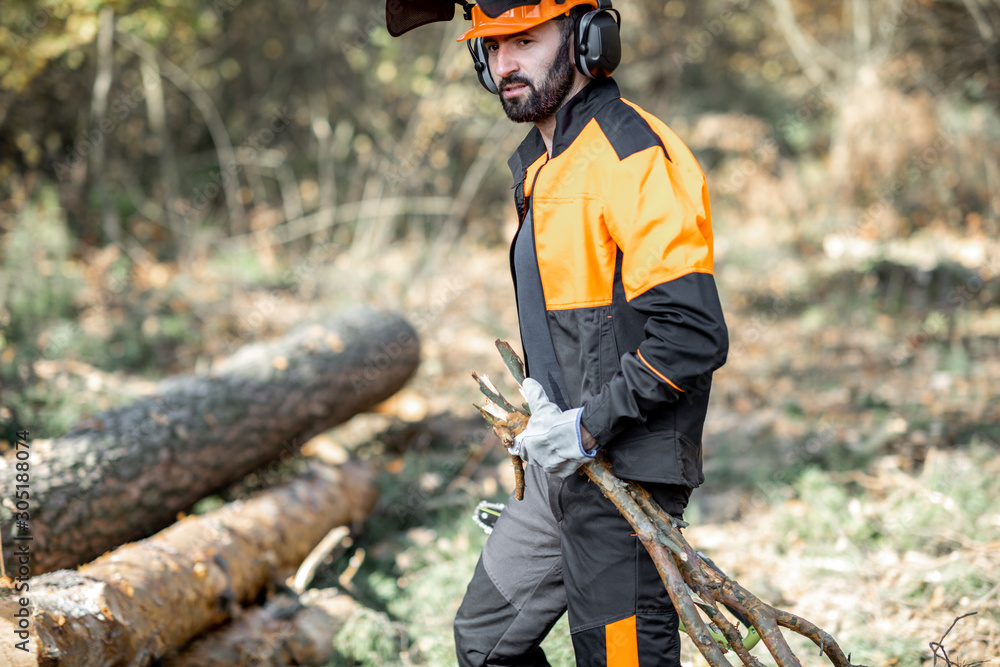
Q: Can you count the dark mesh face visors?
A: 1